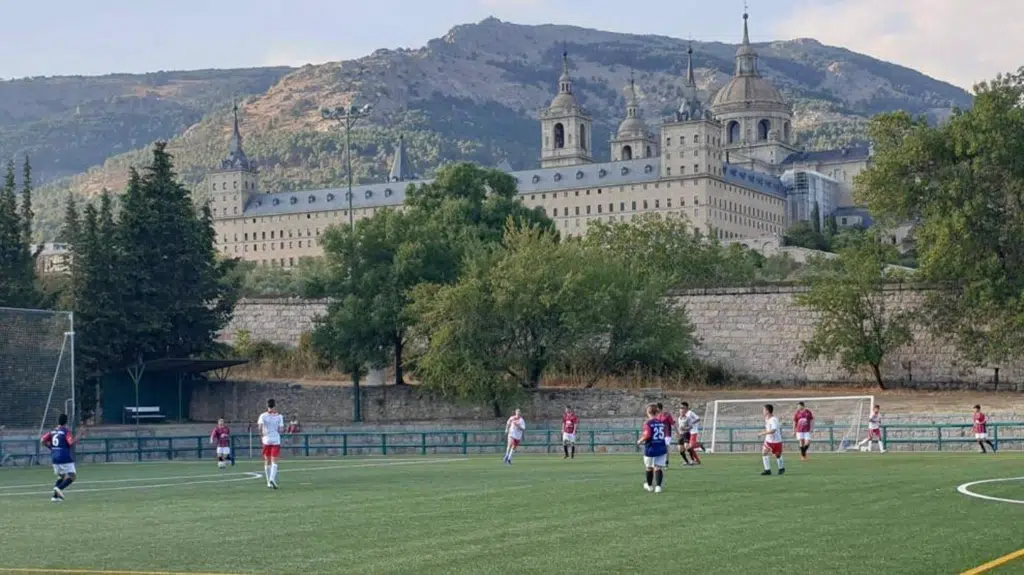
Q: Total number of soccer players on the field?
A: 13